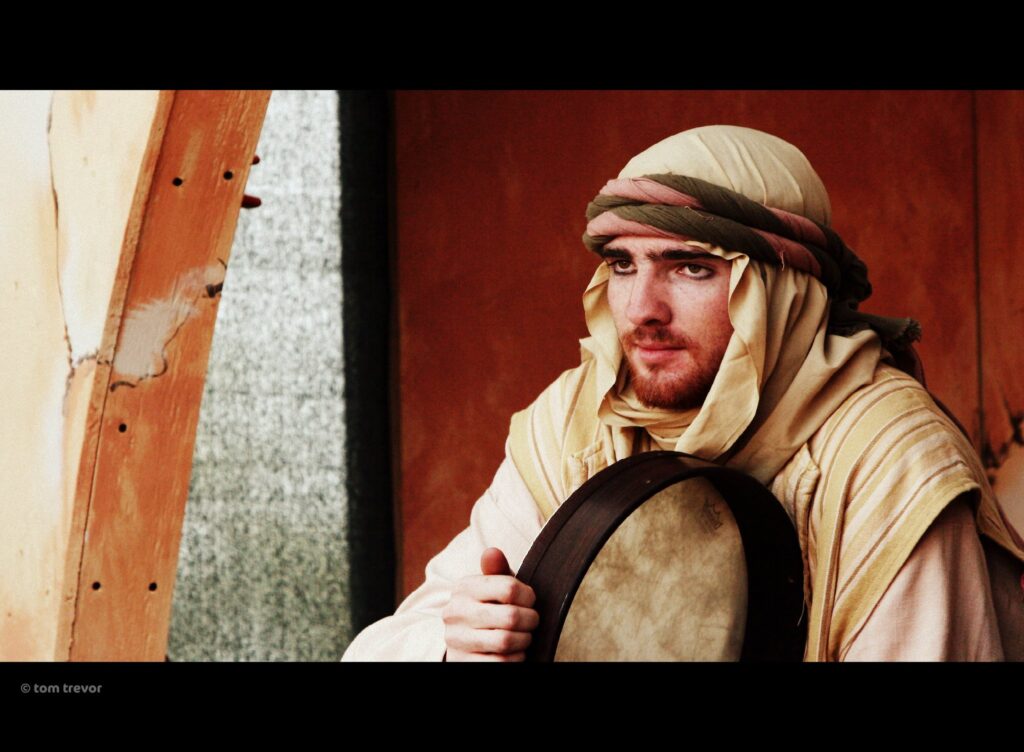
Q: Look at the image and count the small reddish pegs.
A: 2